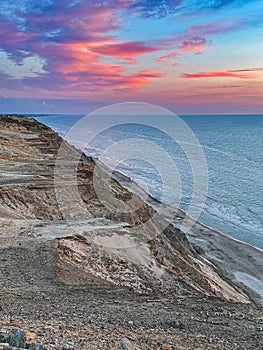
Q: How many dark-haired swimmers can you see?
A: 0